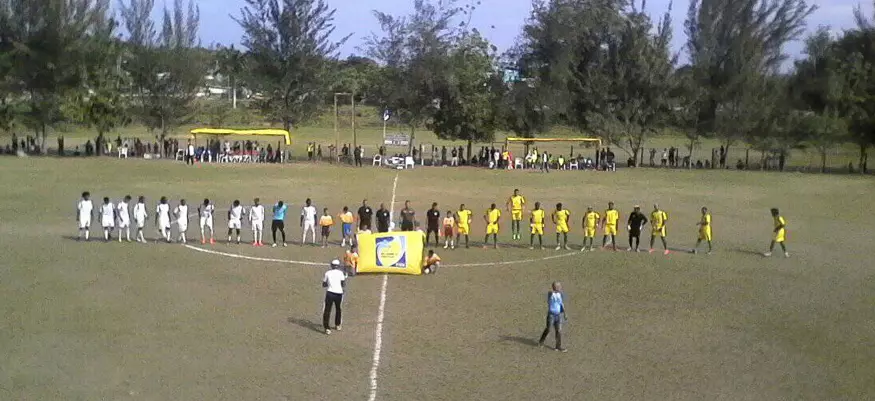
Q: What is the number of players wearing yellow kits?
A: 10